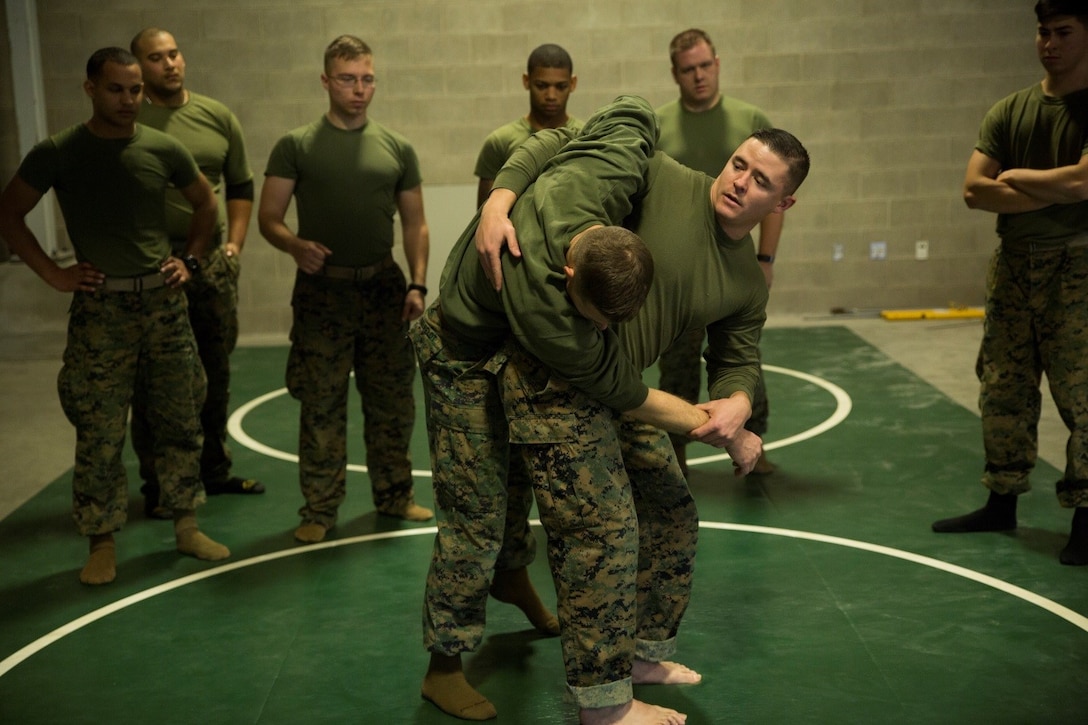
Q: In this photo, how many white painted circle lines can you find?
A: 2